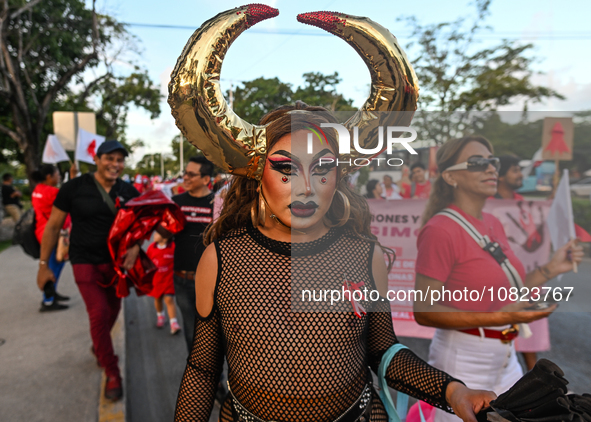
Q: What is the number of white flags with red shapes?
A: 2